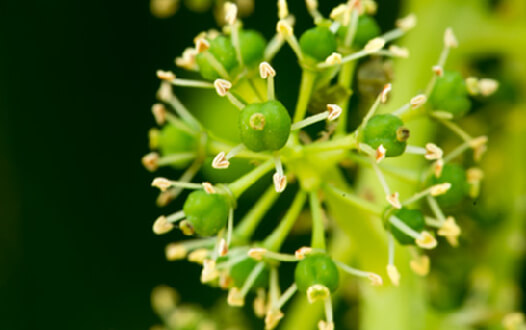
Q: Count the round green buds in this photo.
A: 13